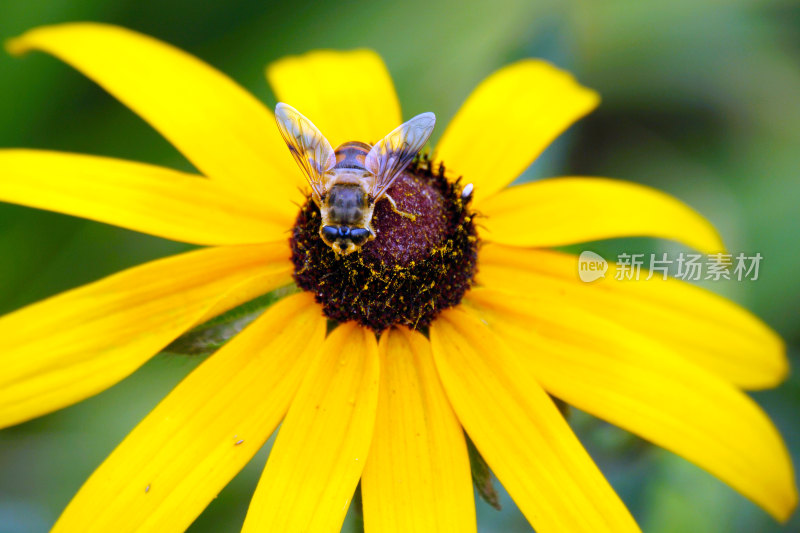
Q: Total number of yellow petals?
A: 12